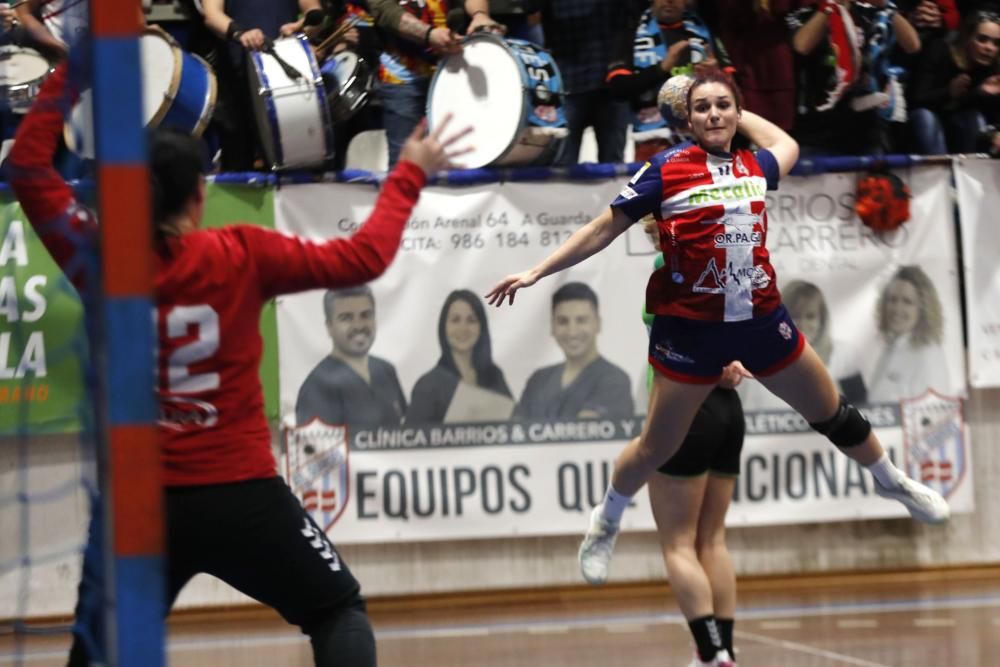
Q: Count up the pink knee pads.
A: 0